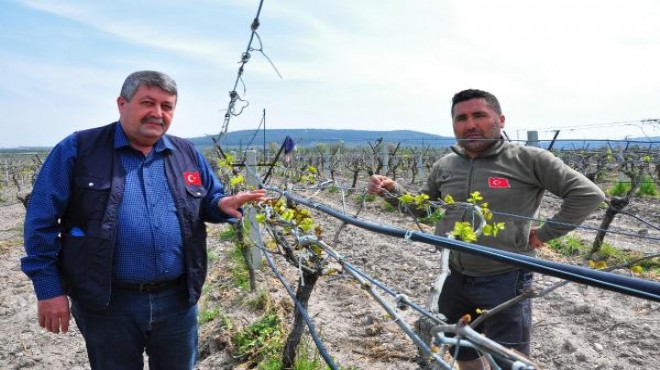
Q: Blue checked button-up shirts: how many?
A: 1